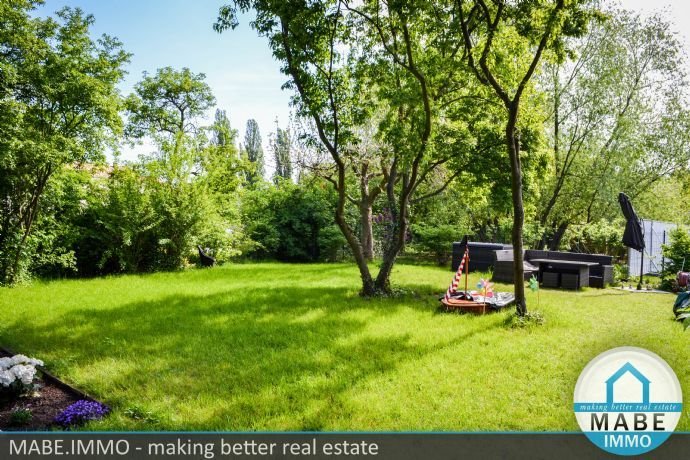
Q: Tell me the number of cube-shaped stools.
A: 2